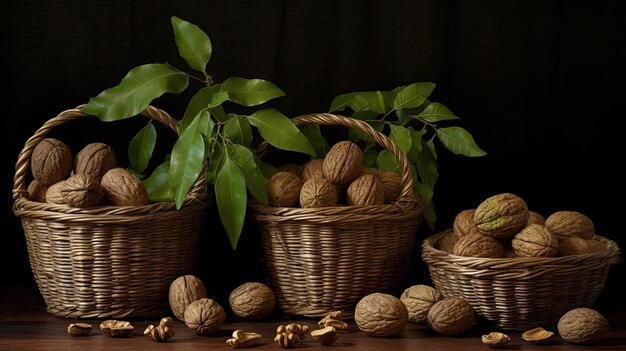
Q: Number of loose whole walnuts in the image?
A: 7